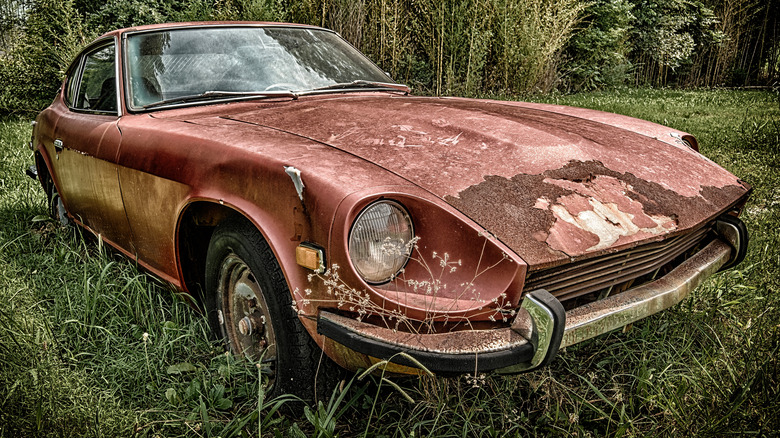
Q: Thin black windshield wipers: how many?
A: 2